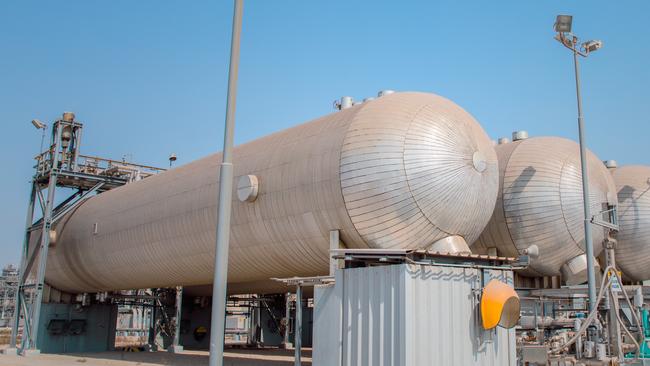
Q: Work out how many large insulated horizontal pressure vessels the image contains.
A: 3